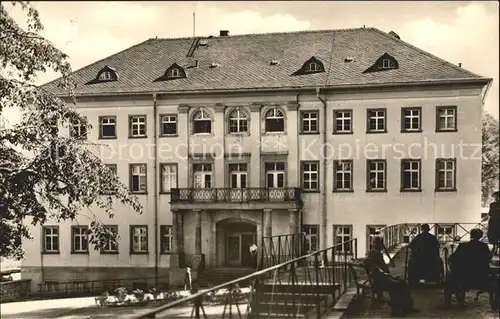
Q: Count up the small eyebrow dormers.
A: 4